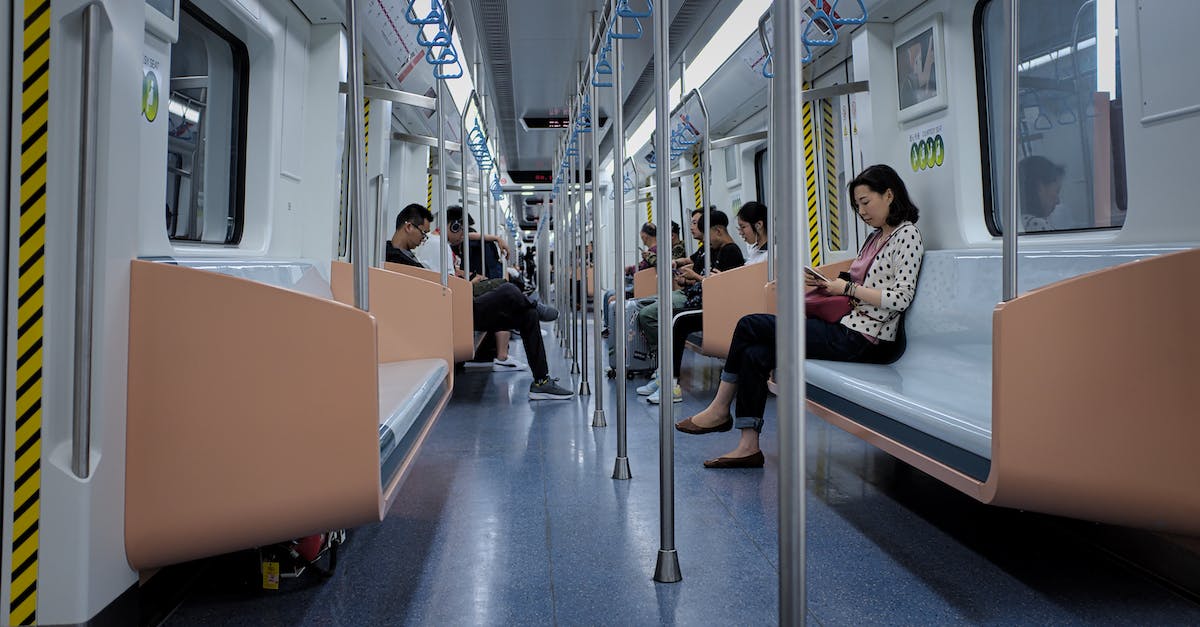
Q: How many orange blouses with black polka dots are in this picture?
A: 0